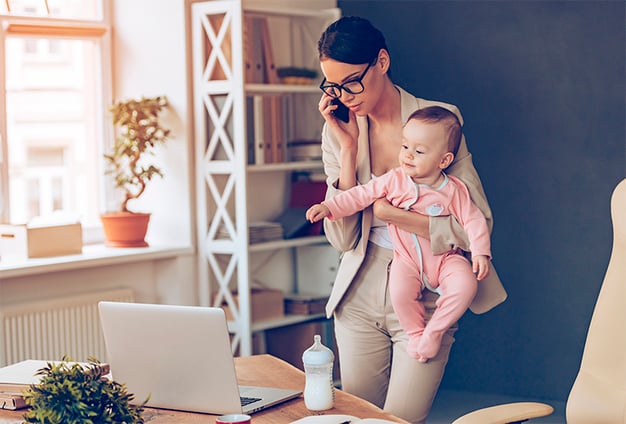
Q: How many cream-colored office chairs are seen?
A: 1